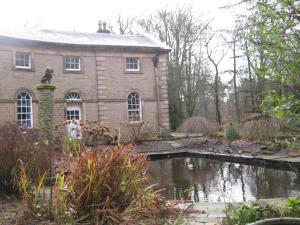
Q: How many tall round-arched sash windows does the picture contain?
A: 2